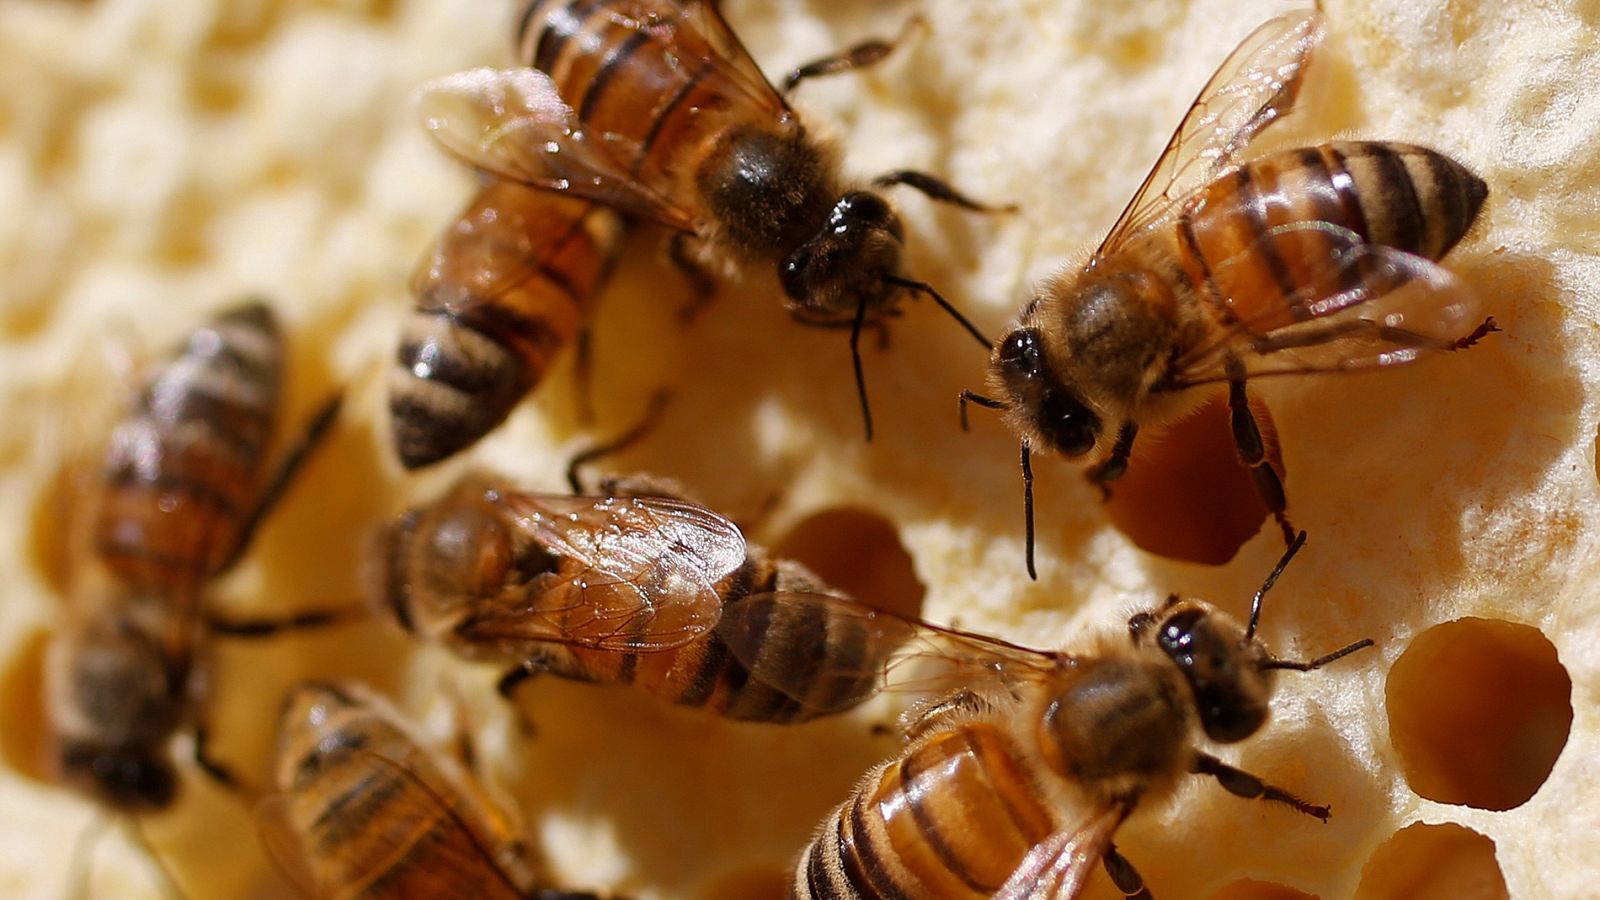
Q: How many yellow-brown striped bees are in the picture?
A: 7